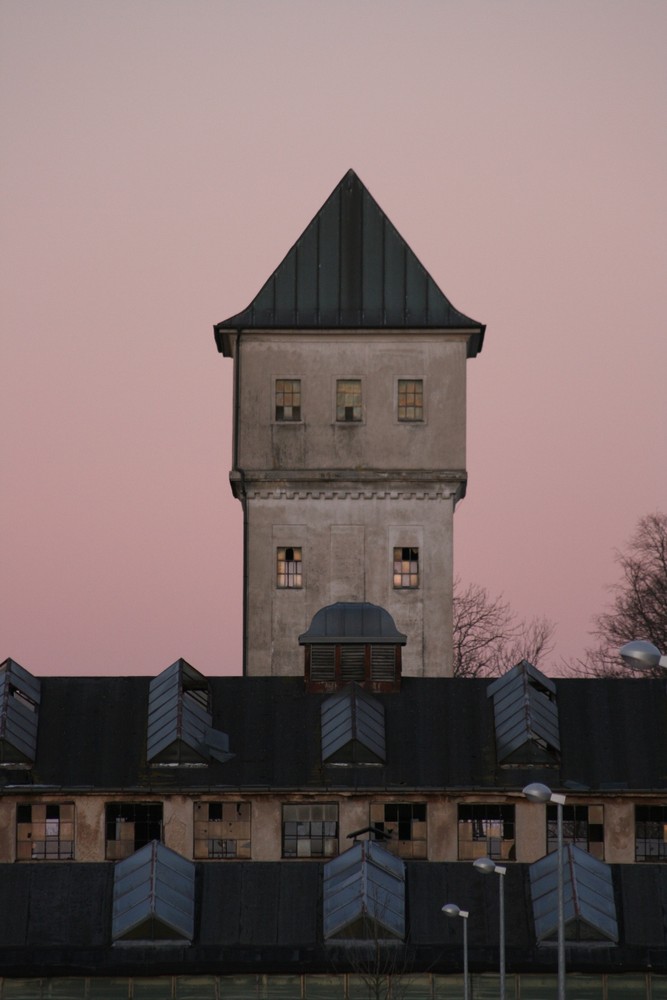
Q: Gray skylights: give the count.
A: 7